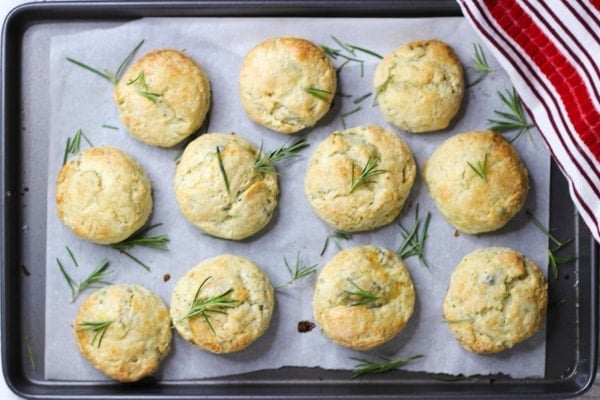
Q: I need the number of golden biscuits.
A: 11